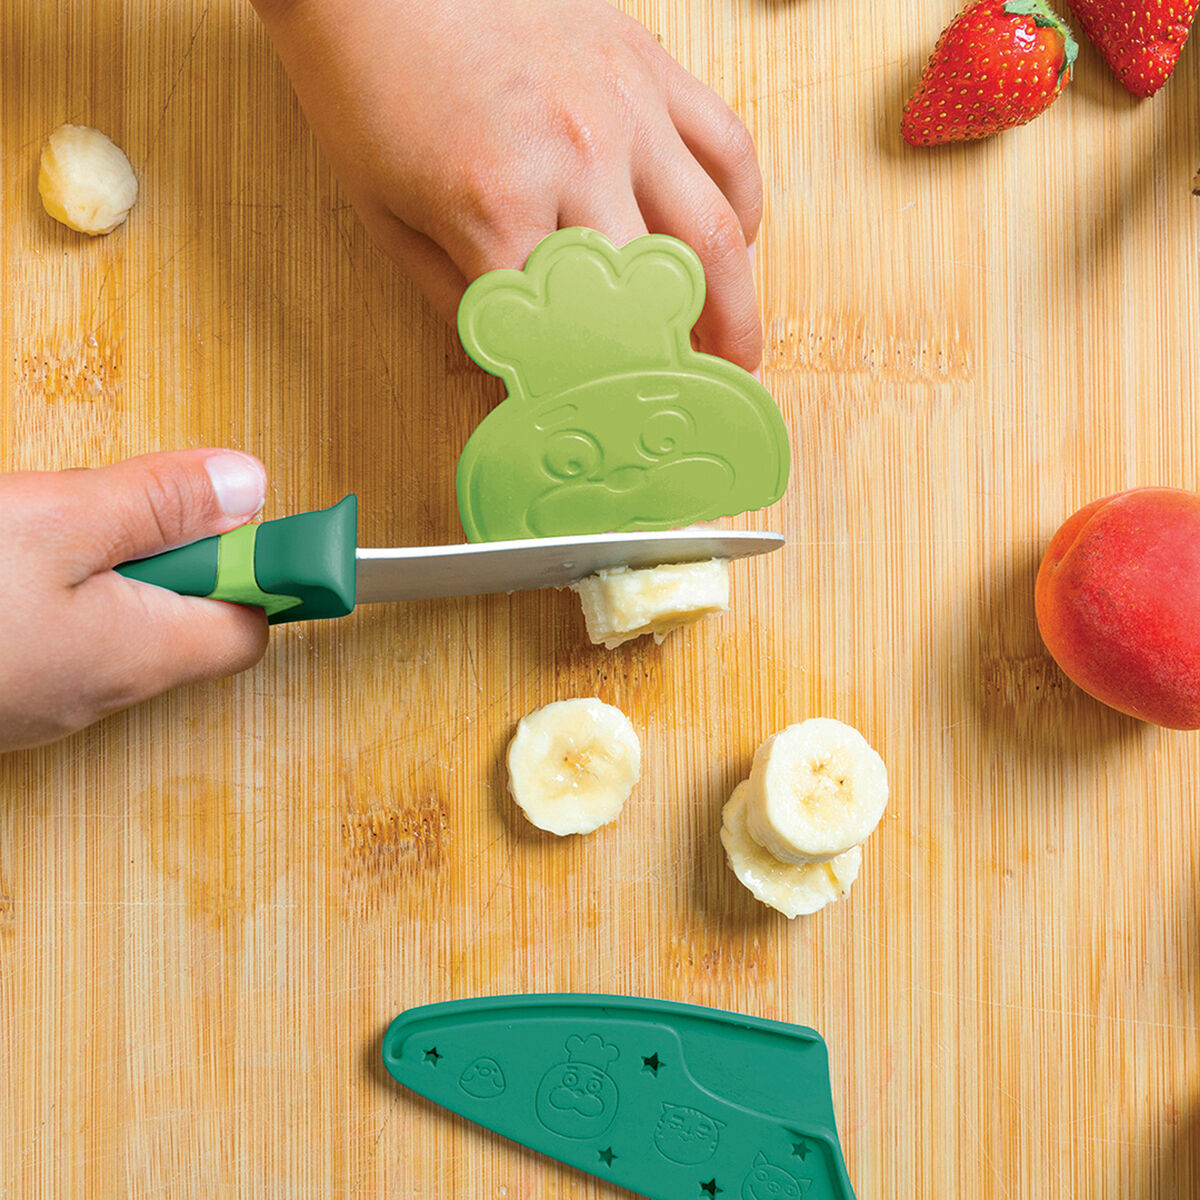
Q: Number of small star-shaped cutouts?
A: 5